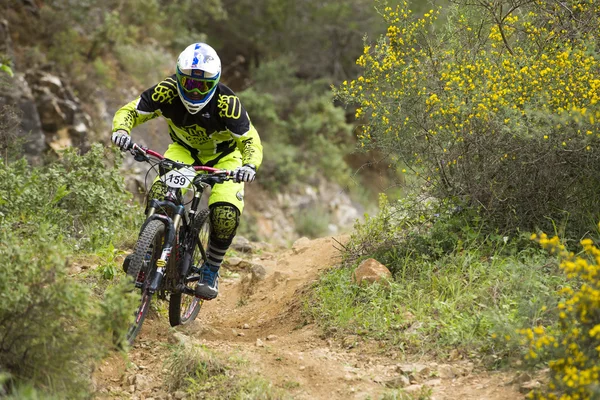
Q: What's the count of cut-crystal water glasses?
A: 0